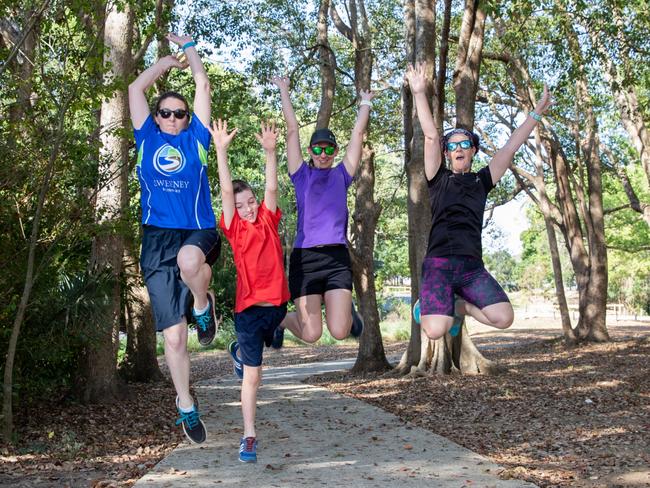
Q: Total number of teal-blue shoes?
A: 2